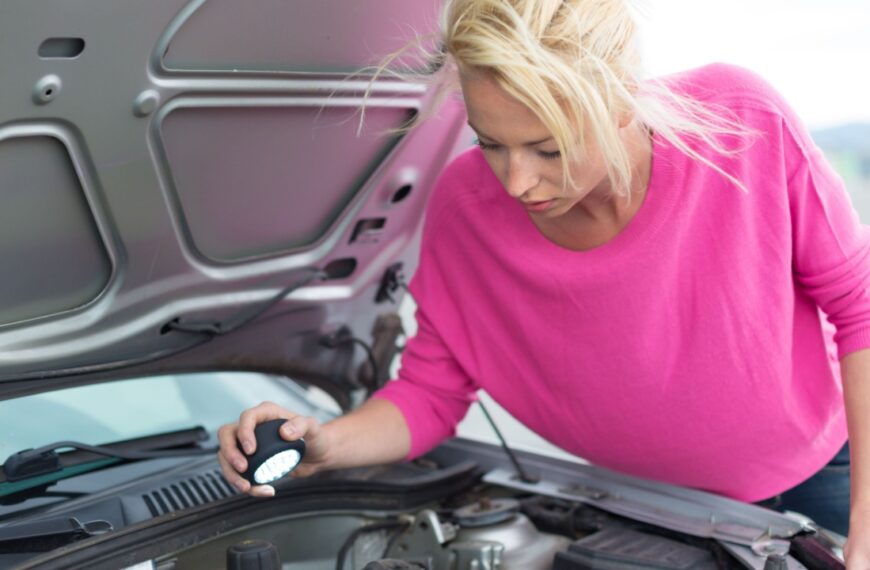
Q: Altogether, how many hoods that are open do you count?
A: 1